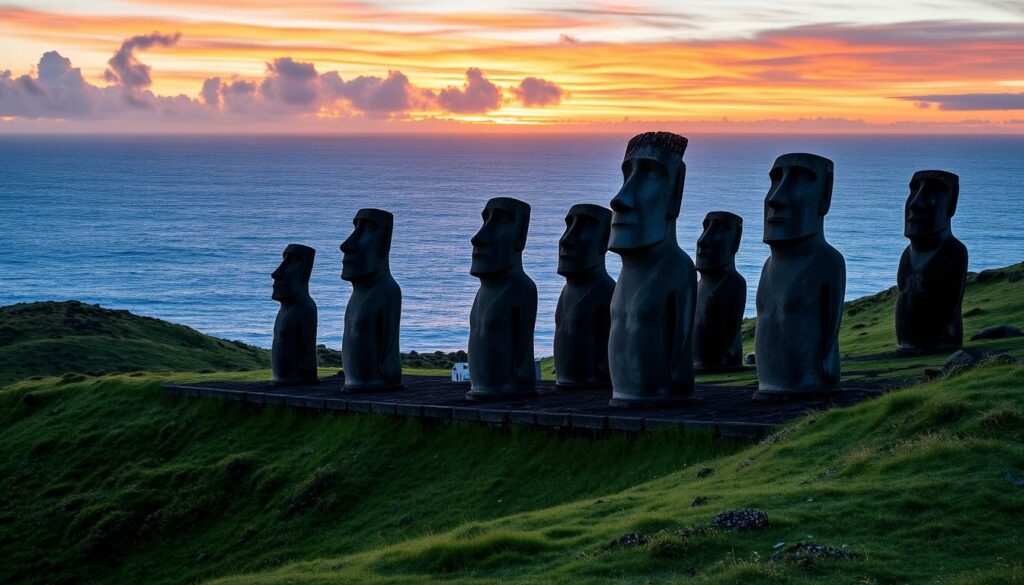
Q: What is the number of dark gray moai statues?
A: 8